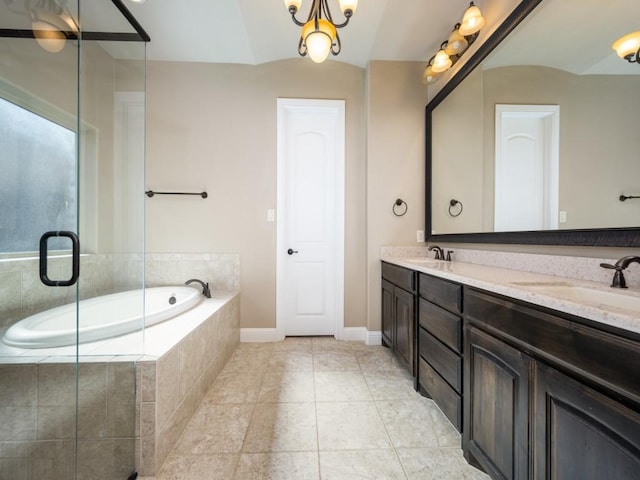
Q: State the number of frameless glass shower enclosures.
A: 1